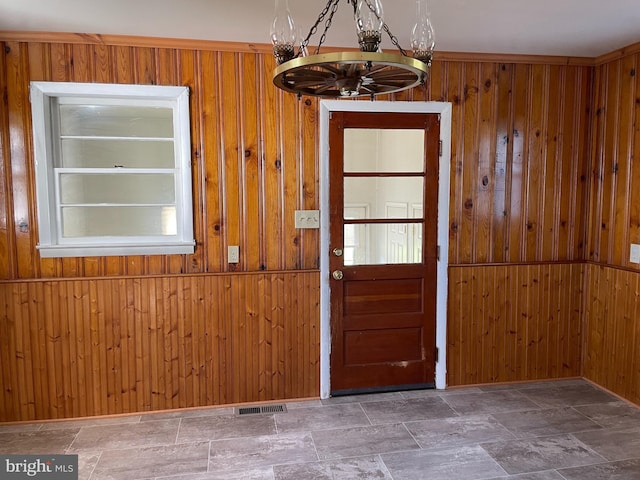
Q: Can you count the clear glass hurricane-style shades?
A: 3